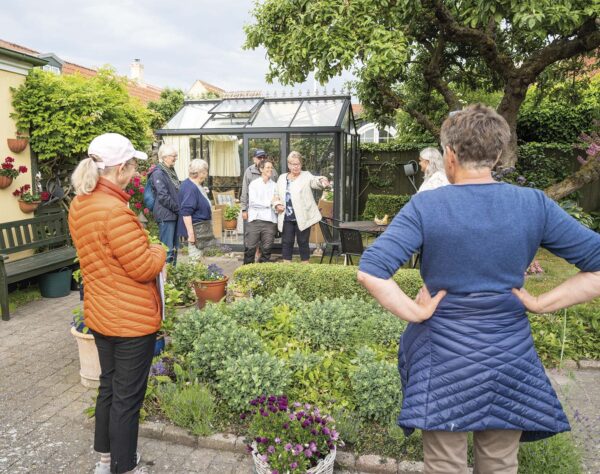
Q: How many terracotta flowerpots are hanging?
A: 3